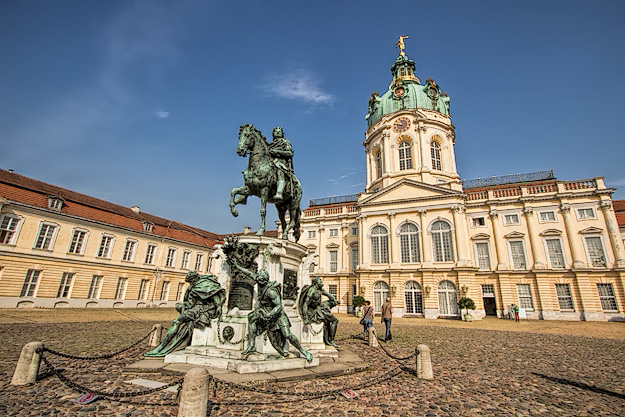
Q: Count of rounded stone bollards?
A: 5